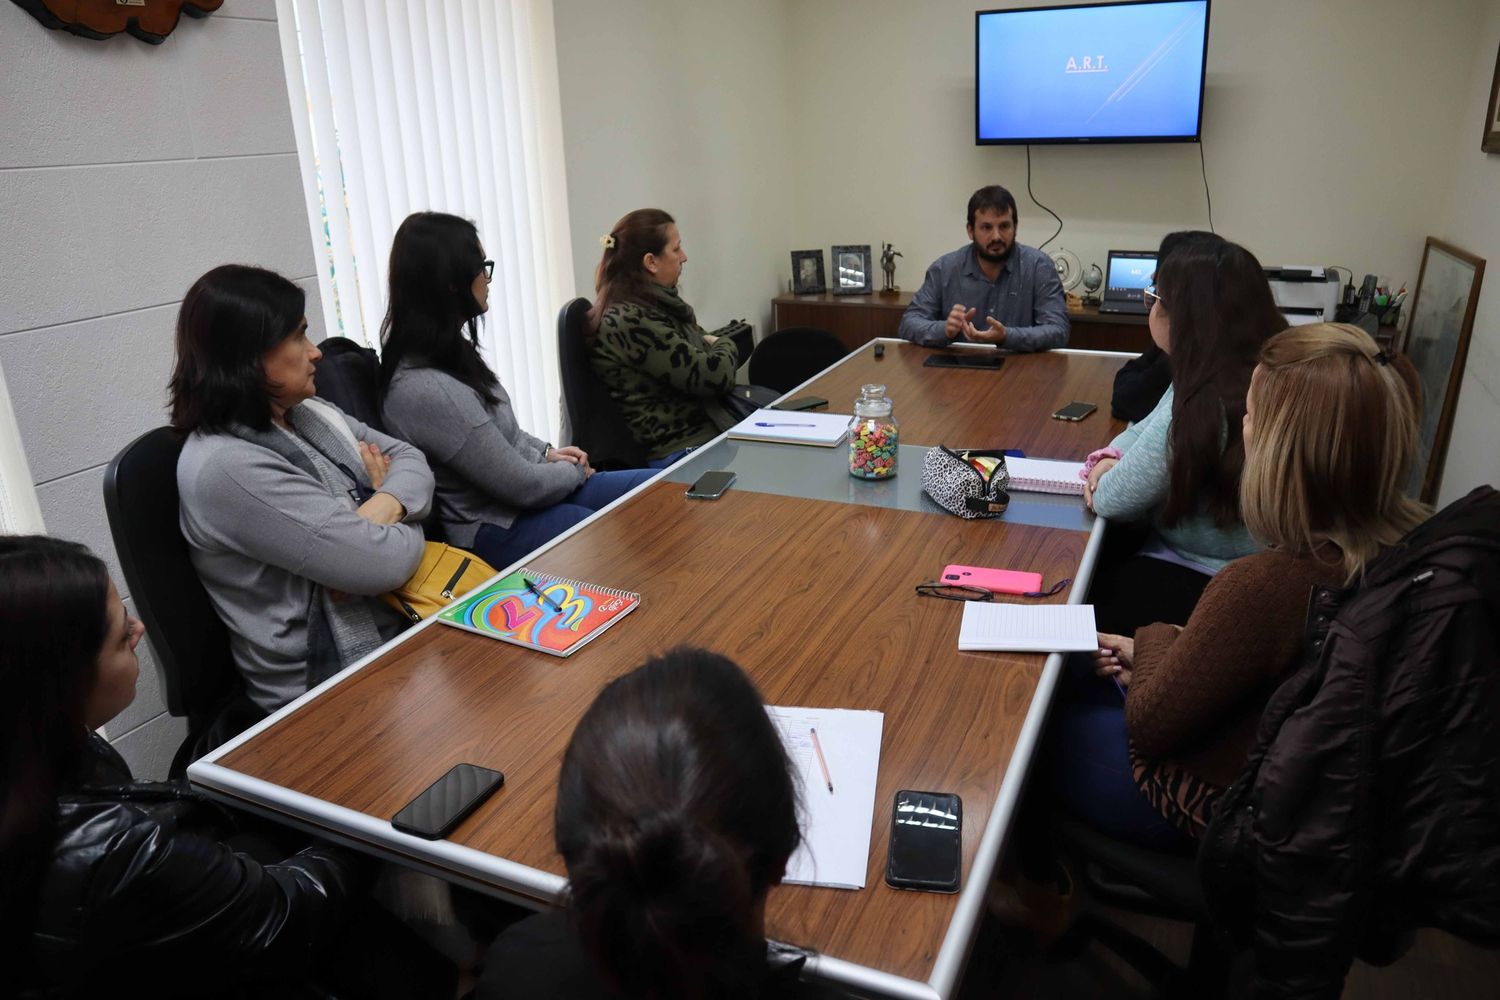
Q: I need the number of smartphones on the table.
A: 6